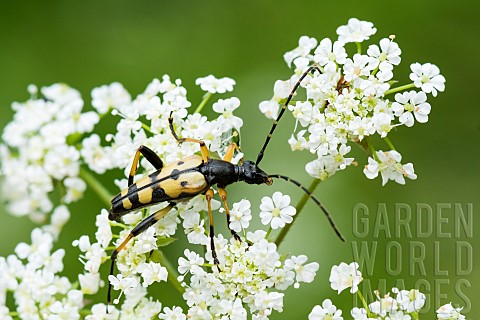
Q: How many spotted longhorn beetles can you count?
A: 1